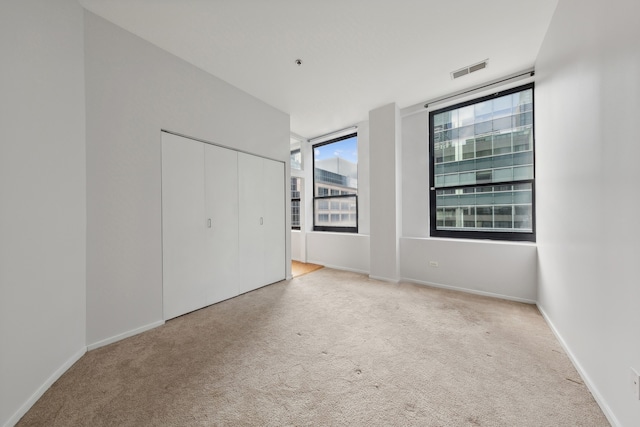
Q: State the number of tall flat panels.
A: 4